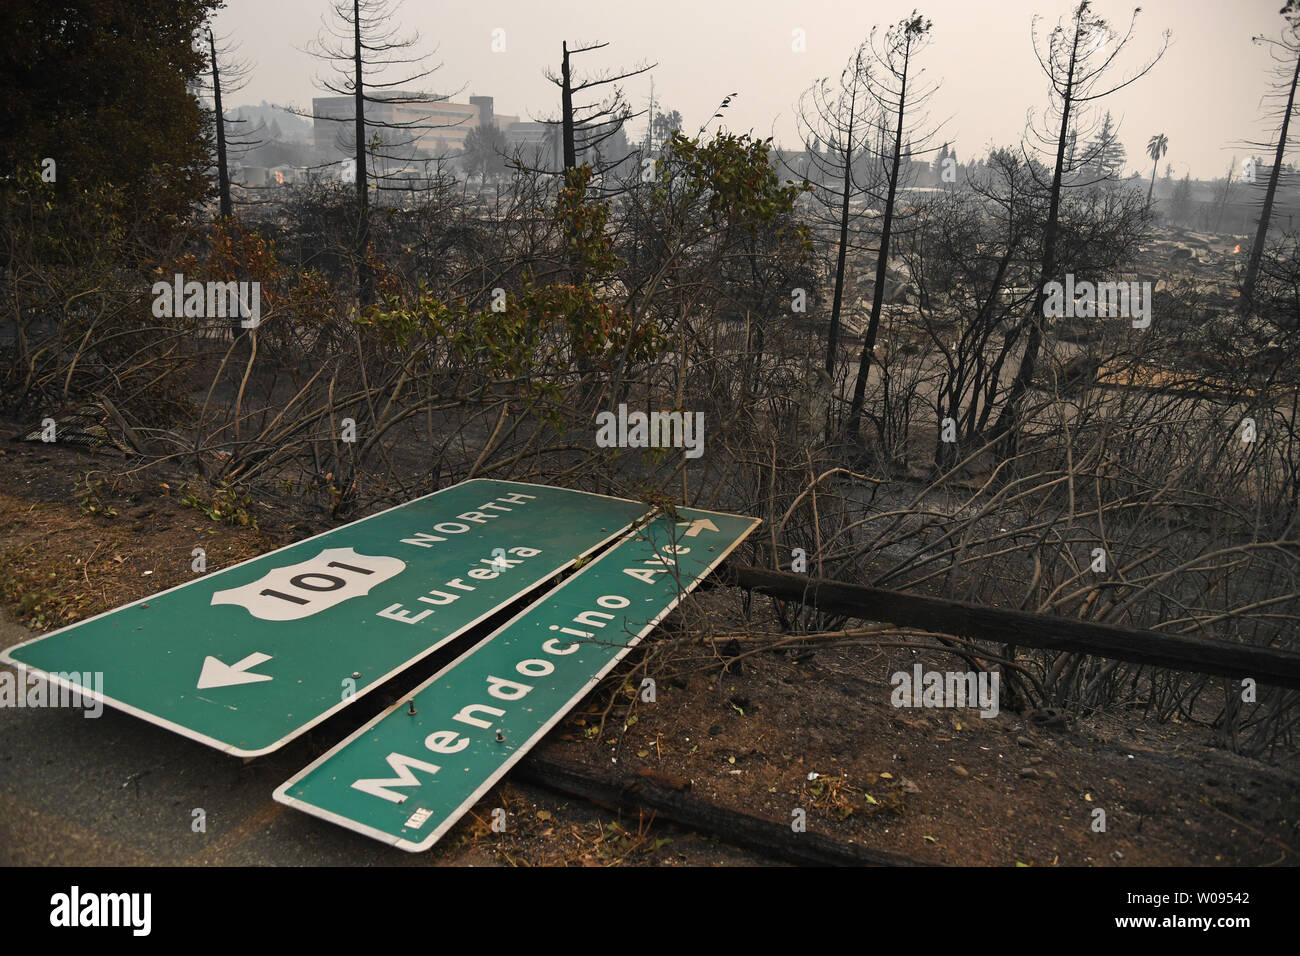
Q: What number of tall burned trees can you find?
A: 7